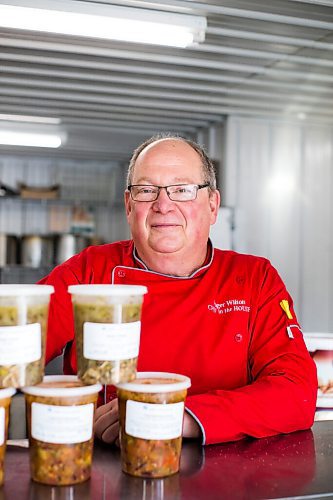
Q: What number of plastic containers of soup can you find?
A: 5